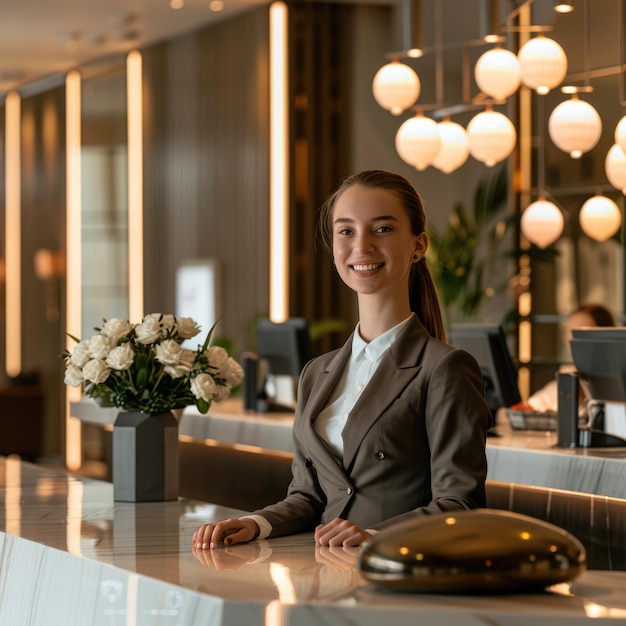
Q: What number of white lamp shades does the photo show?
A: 11